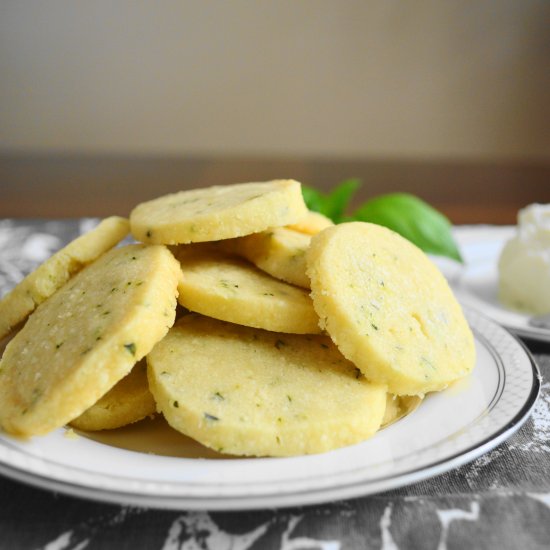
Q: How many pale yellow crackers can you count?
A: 9